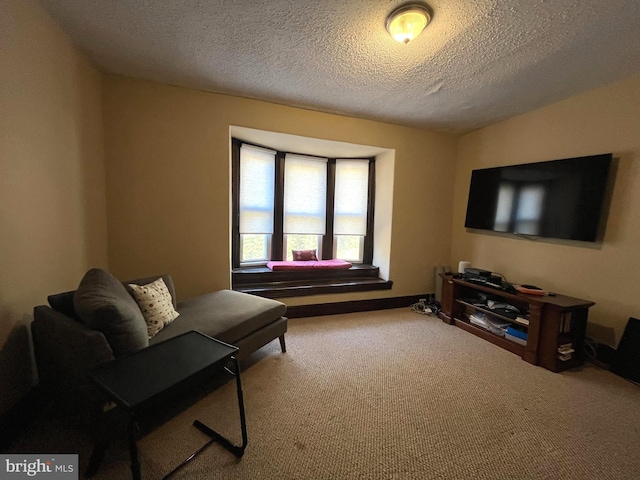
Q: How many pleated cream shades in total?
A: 3